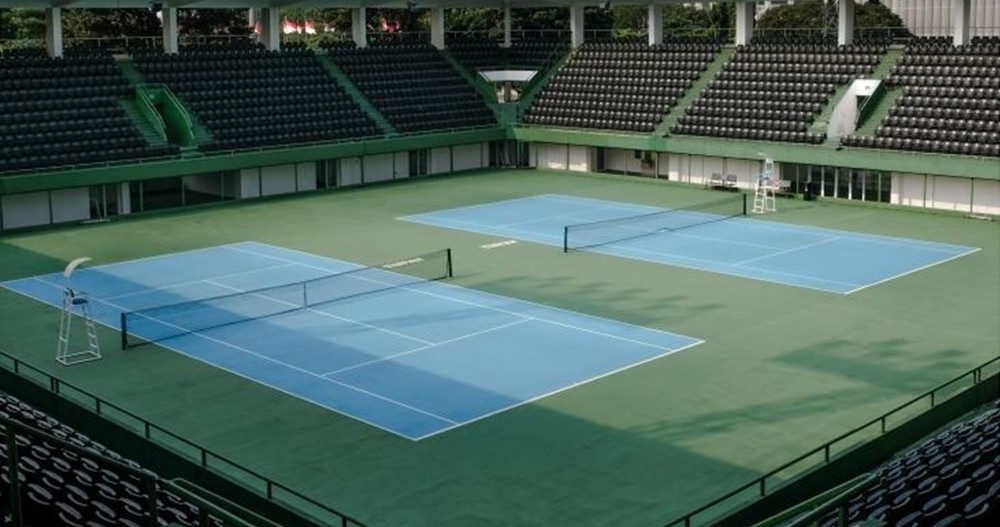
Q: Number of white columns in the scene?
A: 11